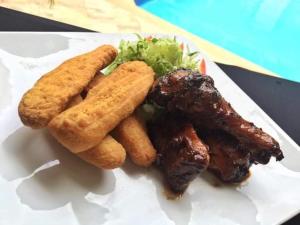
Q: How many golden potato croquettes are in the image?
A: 4